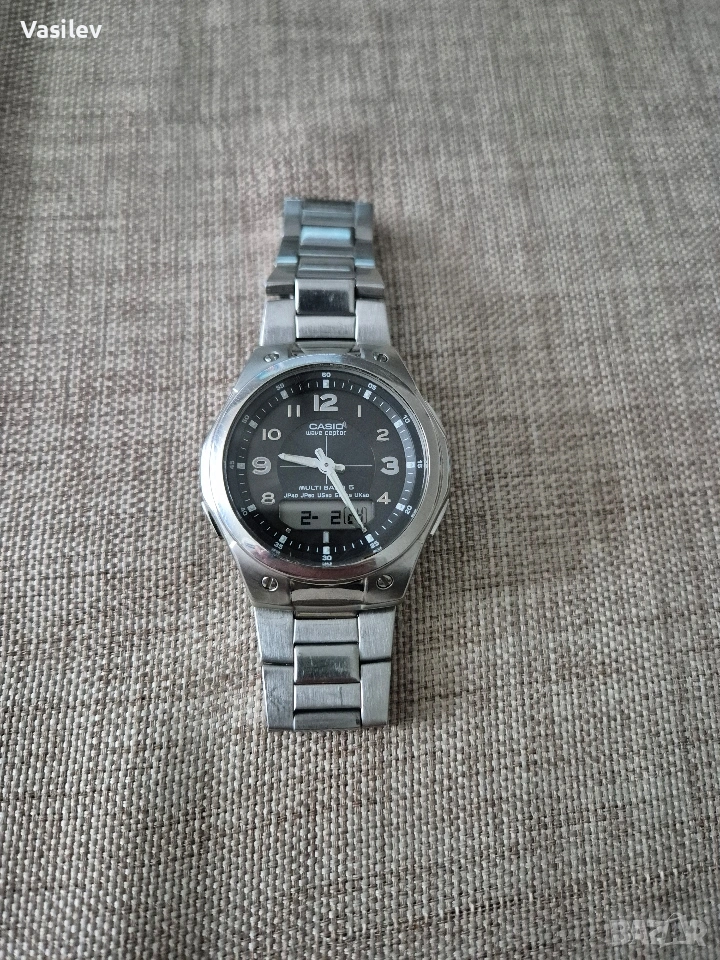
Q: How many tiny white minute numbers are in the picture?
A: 12